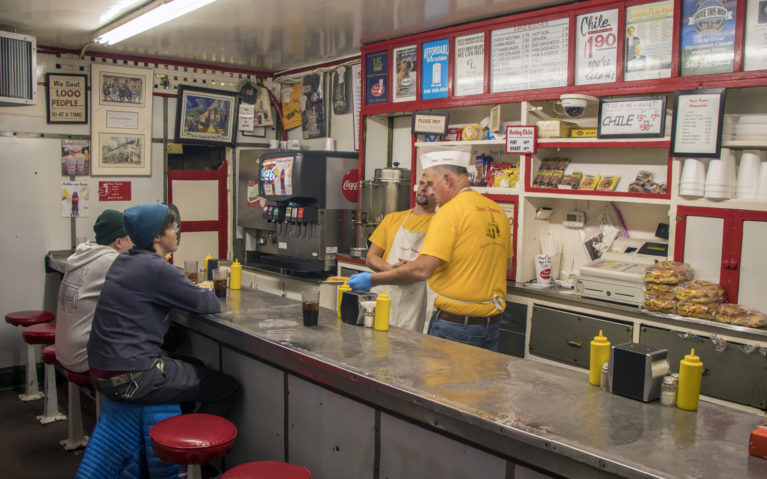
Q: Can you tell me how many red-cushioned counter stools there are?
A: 6